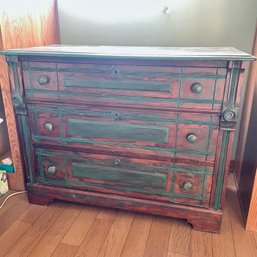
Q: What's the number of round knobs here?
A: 6